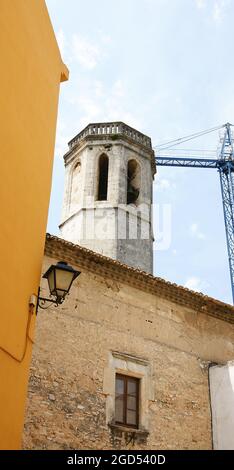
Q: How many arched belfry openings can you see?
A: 3